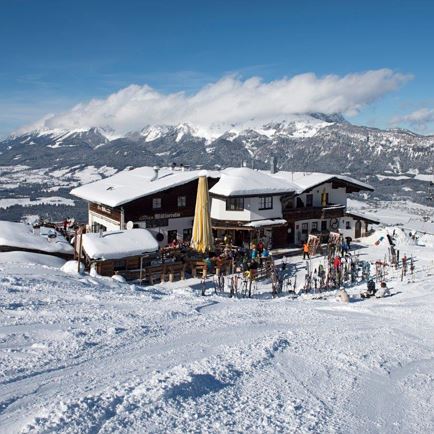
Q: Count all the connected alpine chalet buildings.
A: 3